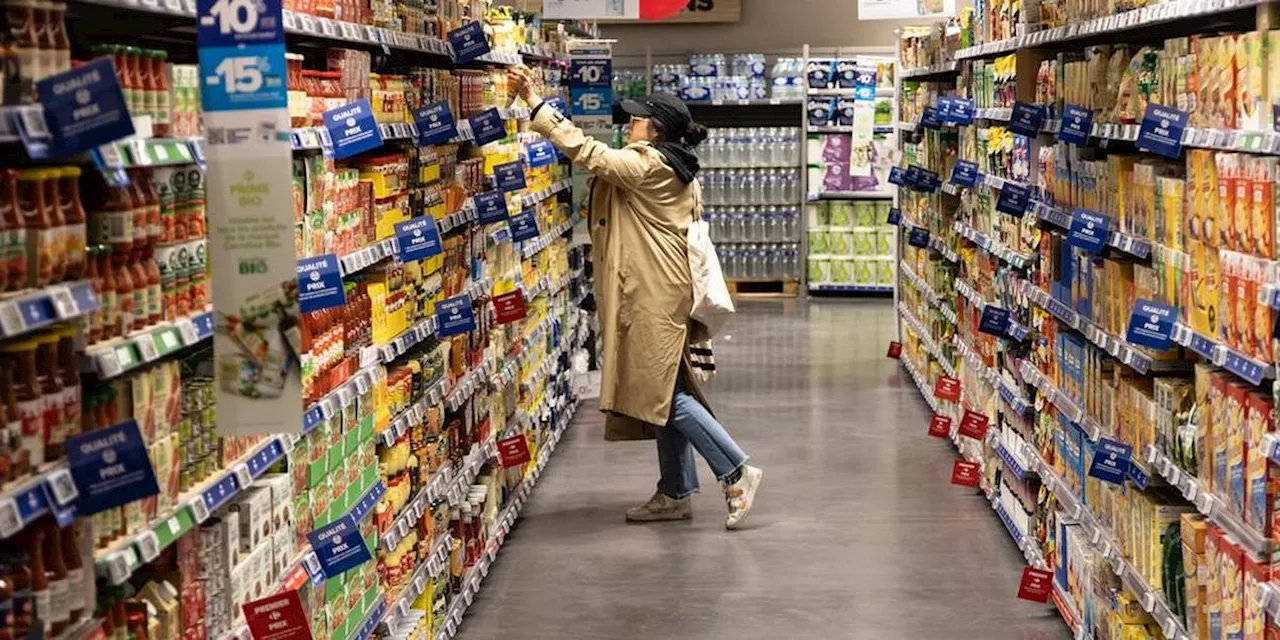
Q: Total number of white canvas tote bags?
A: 1